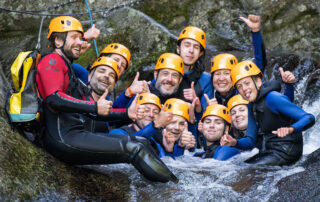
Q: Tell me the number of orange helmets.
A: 11